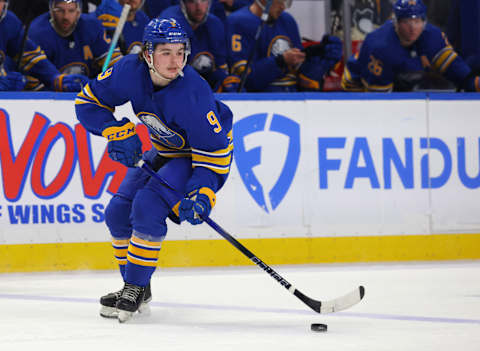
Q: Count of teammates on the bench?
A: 6